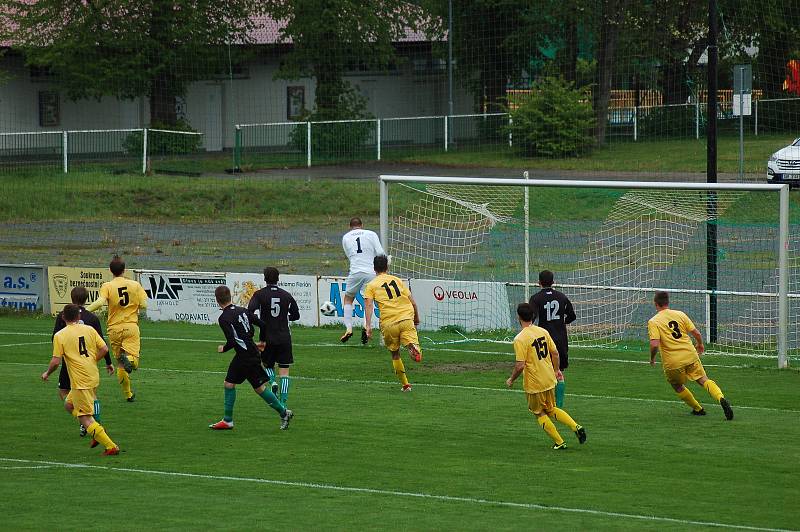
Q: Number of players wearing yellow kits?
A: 5